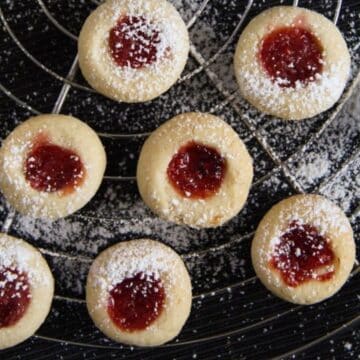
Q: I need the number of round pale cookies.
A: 7